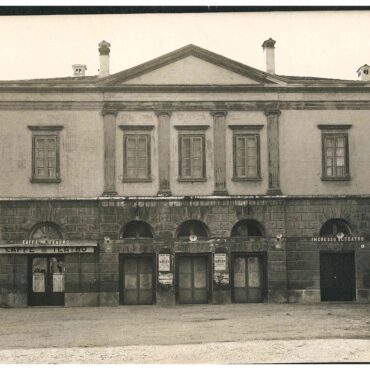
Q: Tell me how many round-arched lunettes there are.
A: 5